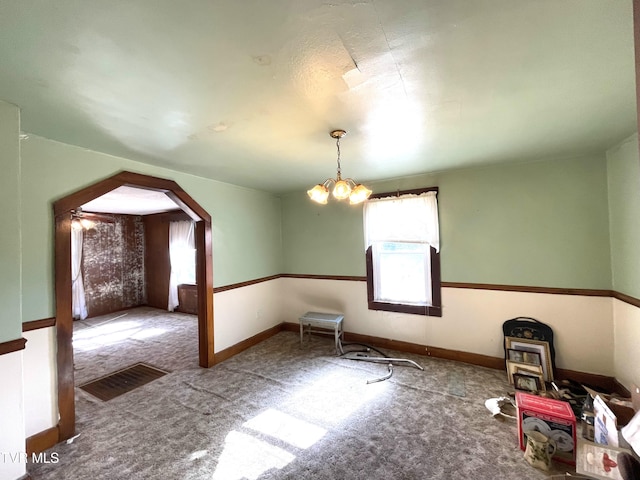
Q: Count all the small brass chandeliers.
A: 1